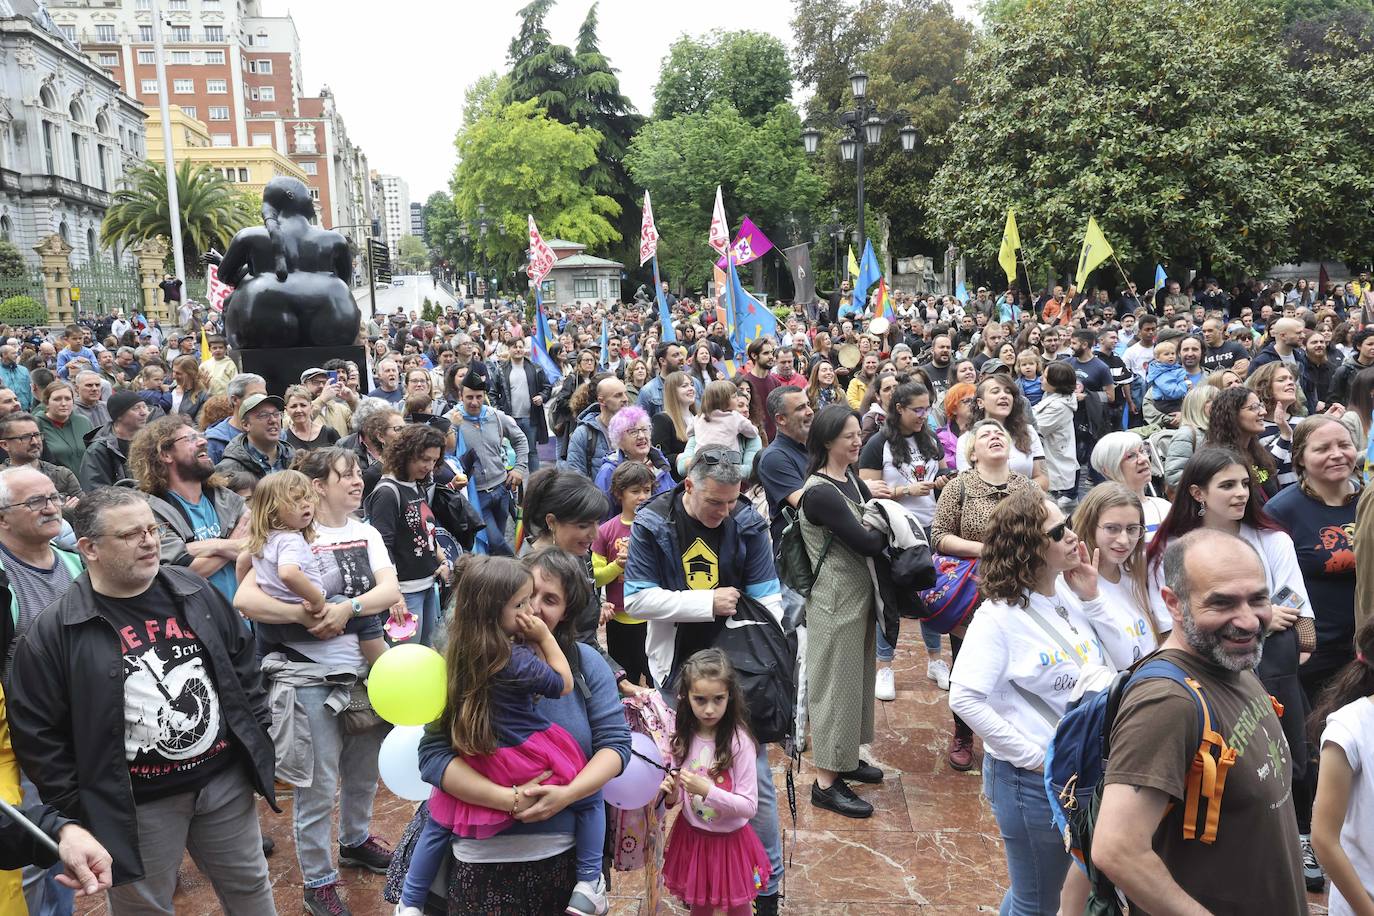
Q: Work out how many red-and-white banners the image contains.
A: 4